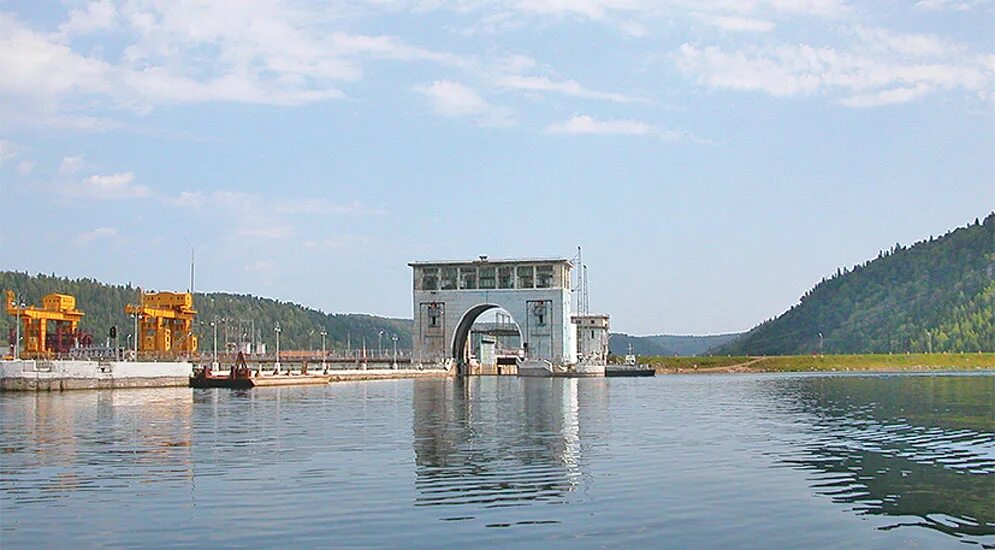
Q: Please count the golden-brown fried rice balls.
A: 0